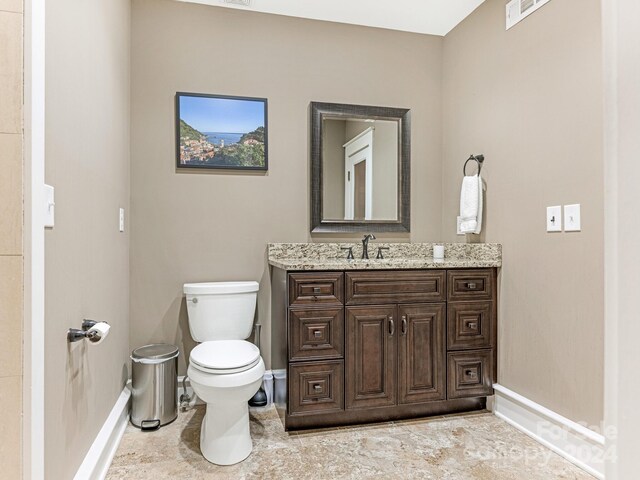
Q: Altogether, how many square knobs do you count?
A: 6